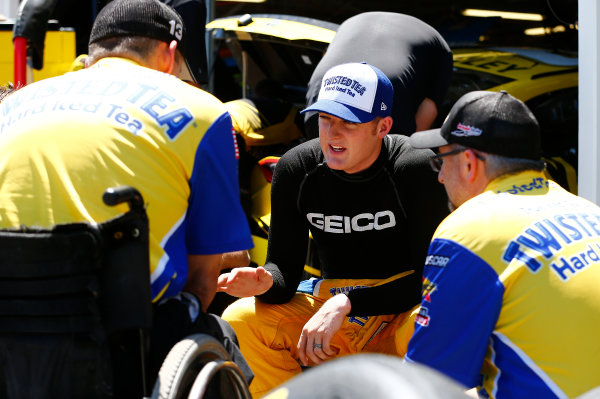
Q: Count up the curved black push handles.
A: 1